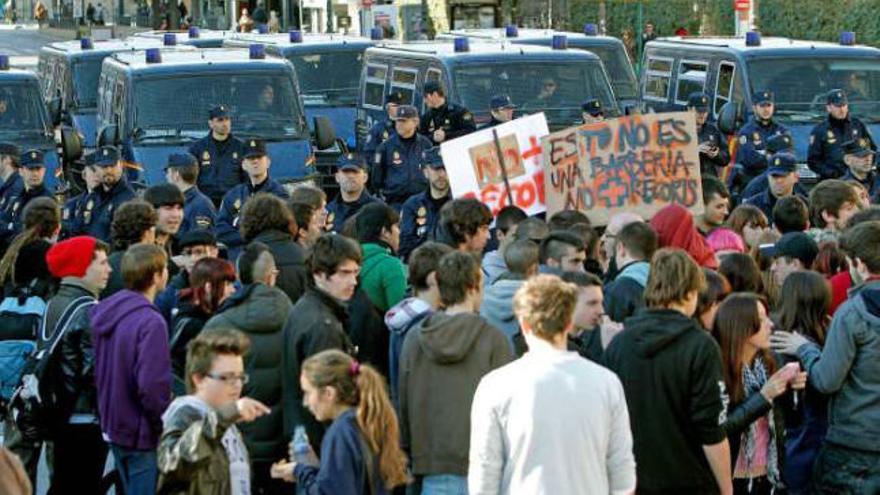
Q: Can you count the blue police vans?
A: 8